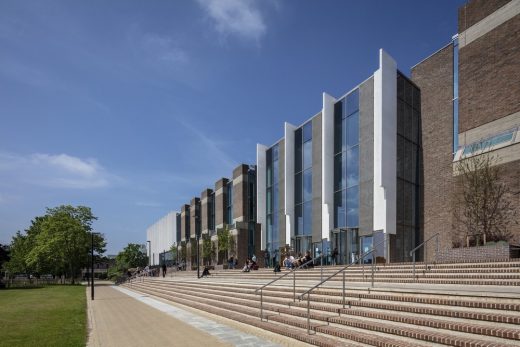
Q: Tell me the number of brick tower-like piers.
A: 5